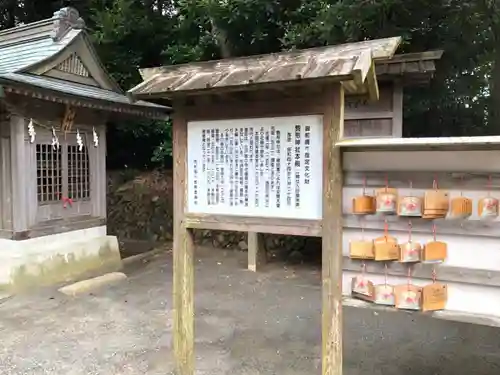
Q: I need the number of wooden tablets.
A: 14